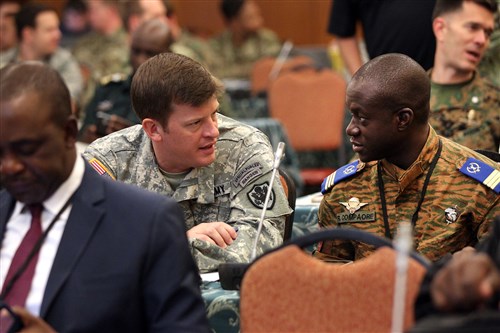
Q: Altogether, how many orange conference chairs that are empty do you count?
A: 3